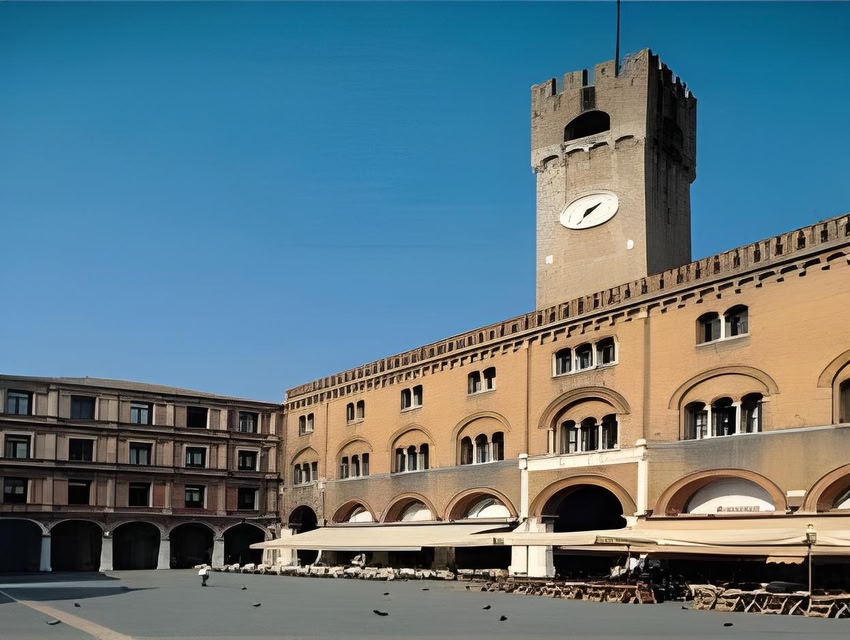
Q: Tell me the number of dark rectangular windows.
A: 15